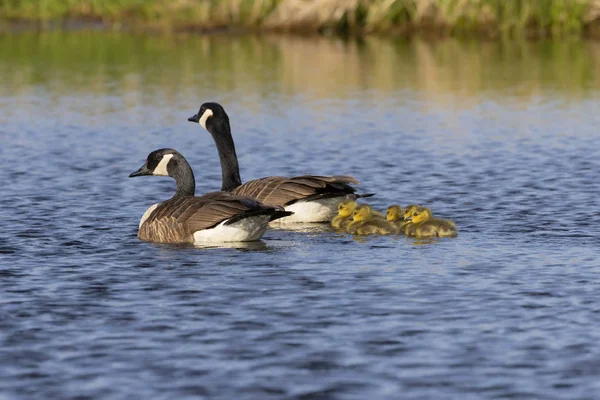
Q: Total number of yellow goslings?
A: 5